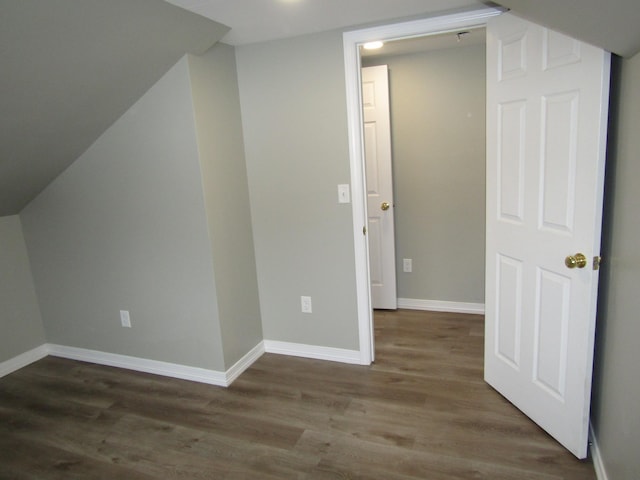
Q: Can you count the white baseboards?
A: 6